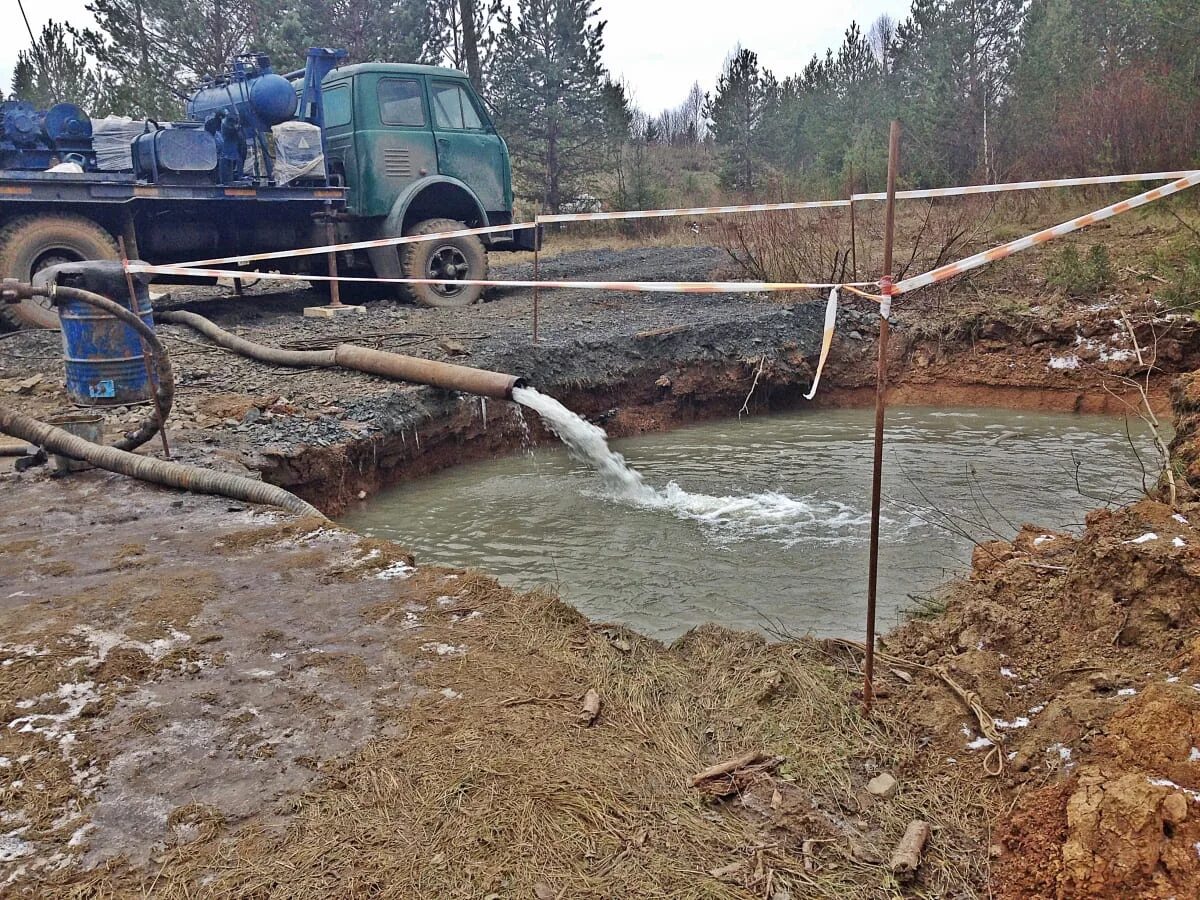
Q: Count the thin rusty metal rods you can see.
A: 4